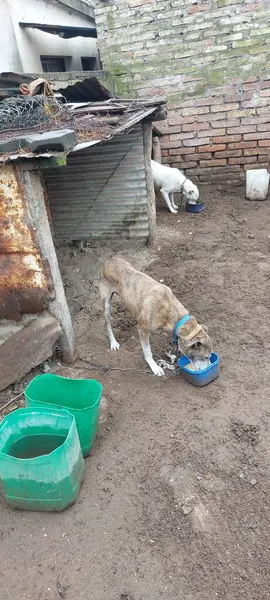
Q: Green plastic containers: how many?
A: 2